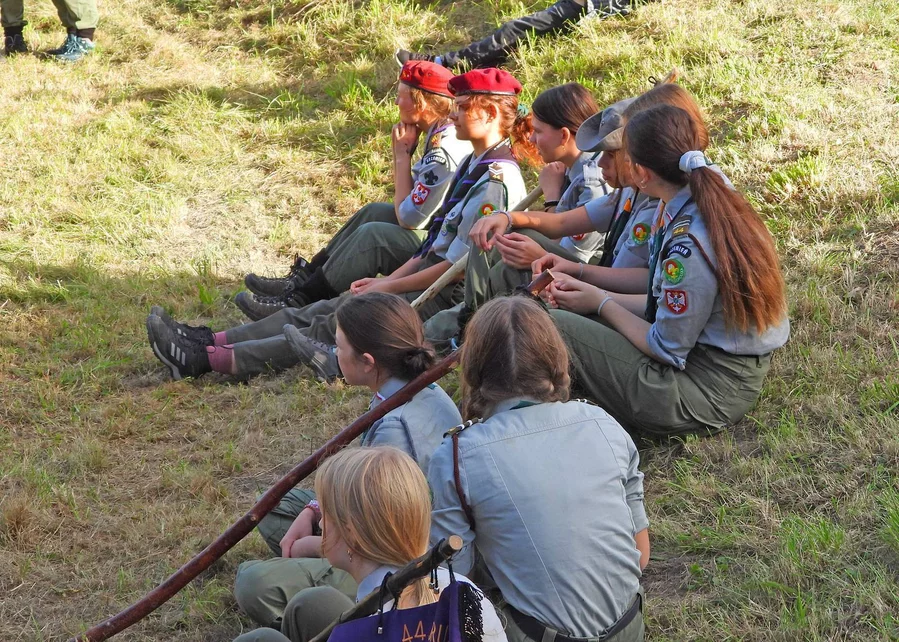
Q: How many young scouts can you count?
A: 9